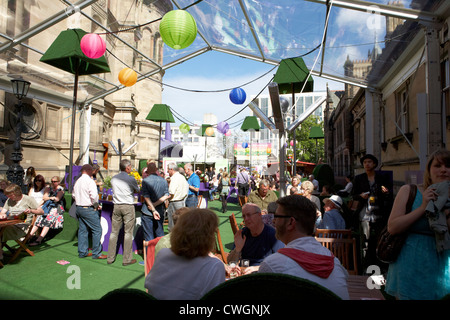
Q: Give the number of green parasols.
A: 6